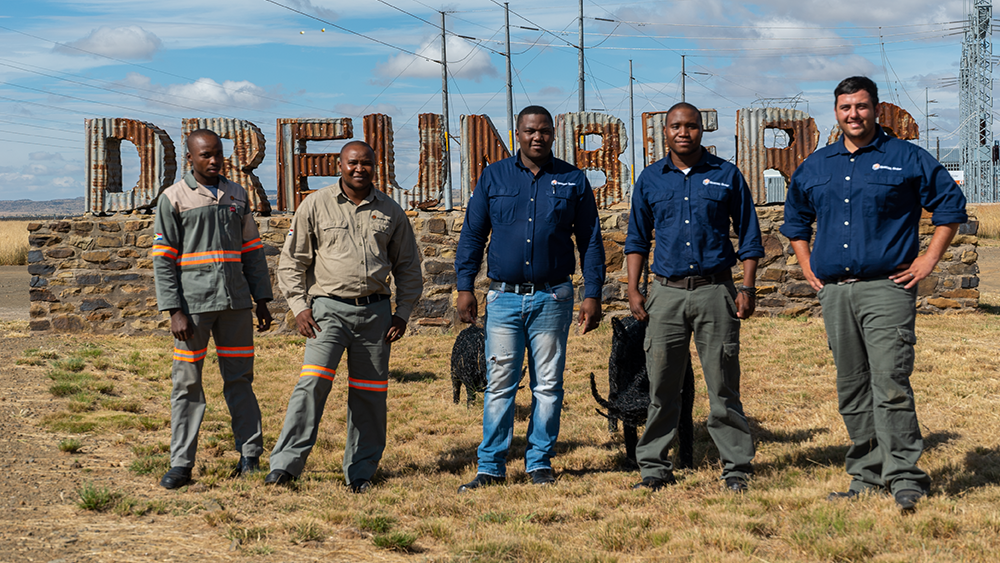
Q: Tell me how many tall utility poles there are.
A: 5